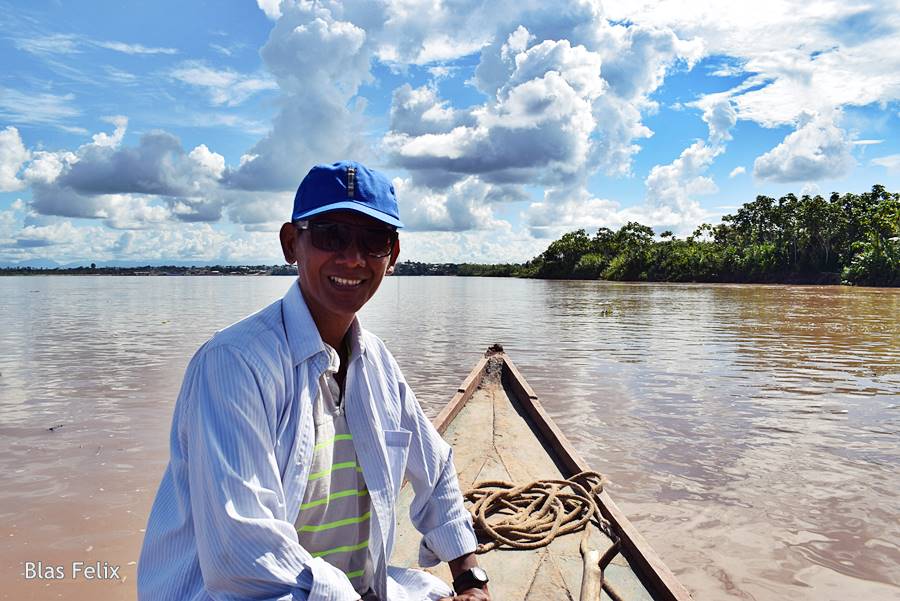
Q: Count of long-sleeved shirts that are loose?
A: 1